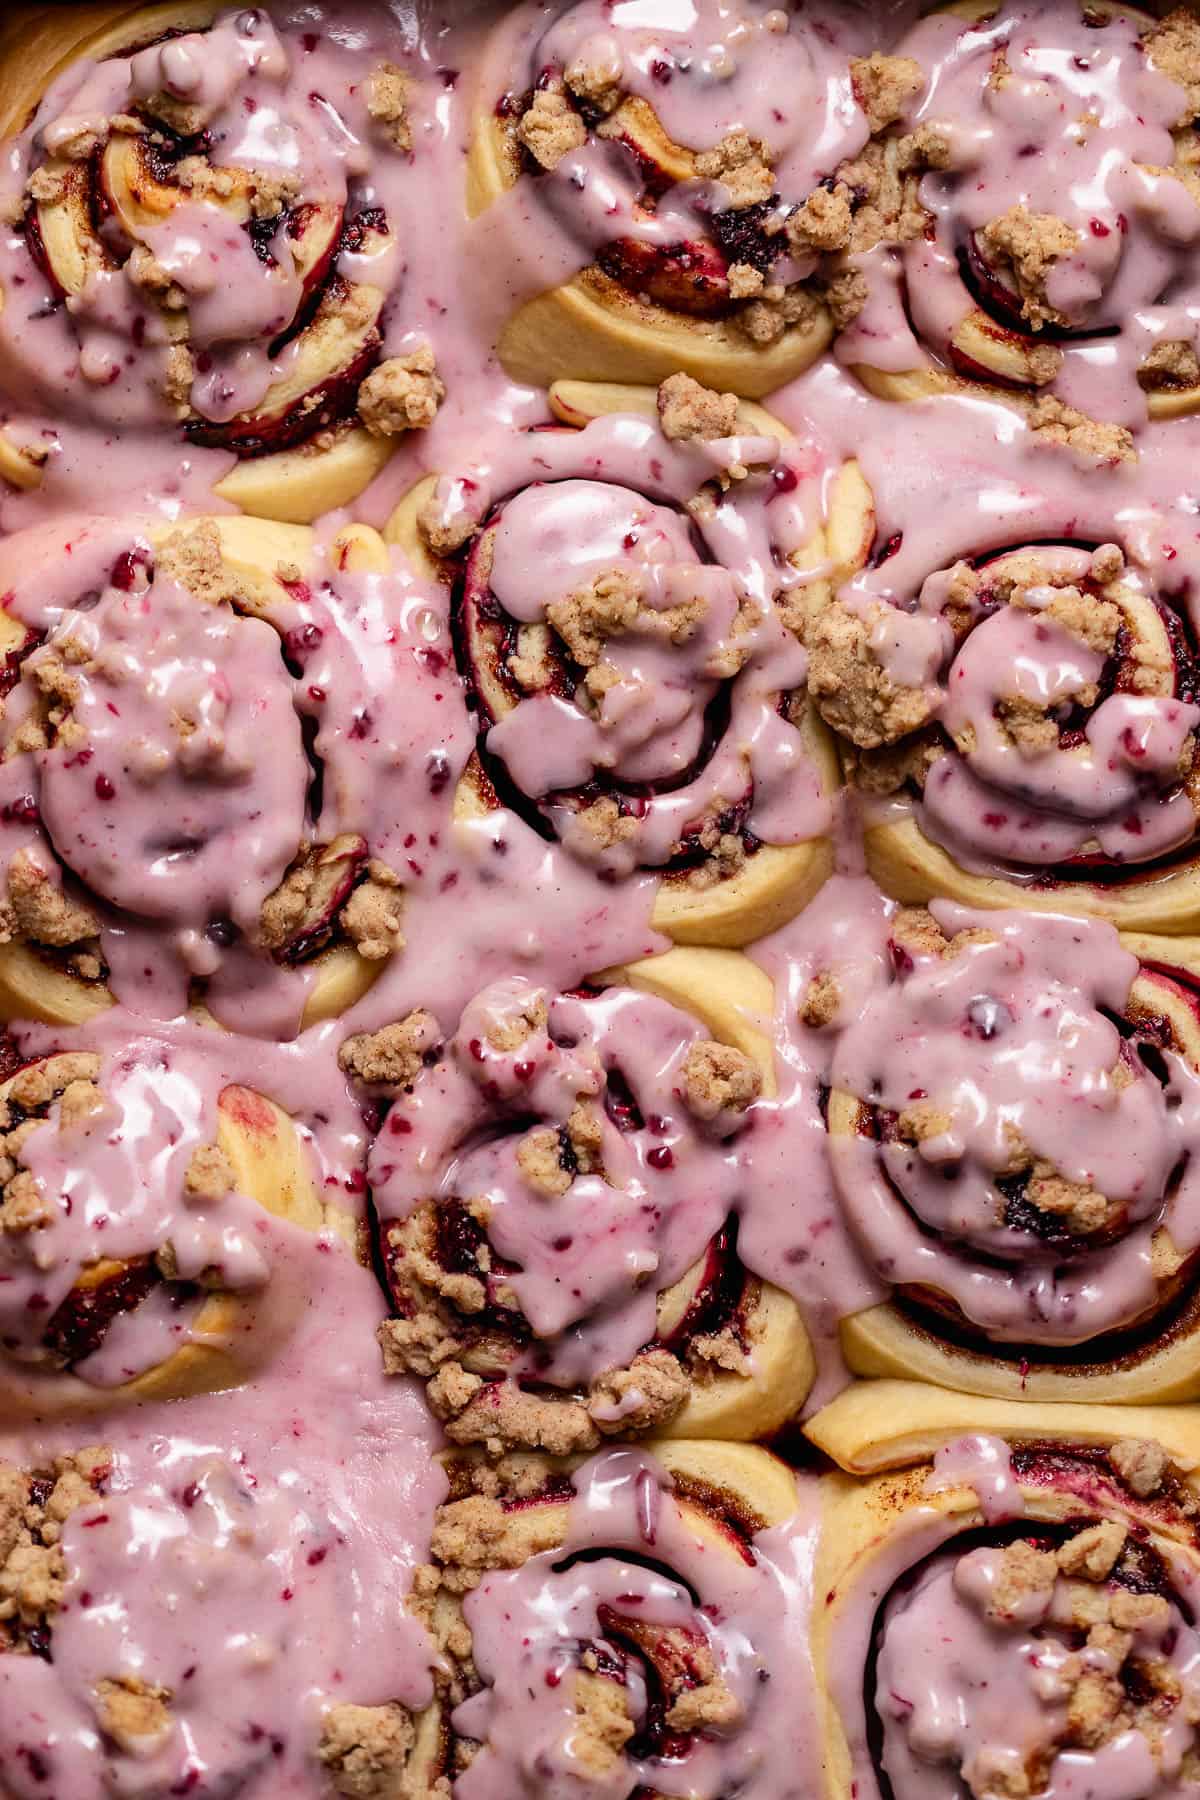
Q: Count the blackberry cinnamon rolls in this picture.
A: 12